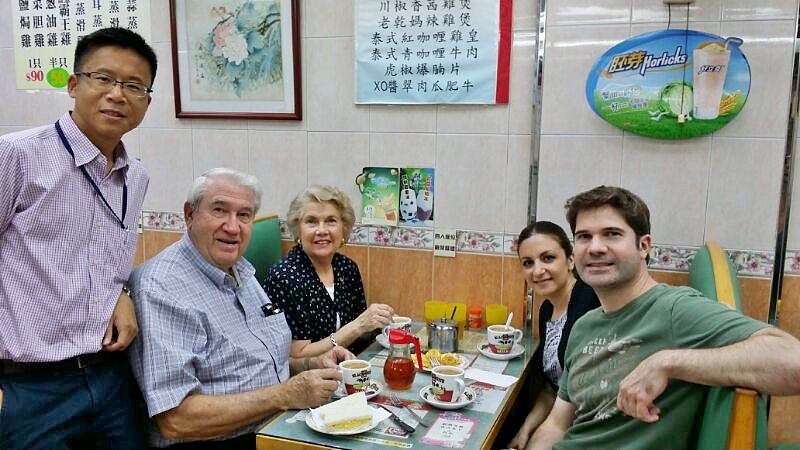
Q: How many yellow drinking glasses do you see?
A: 3